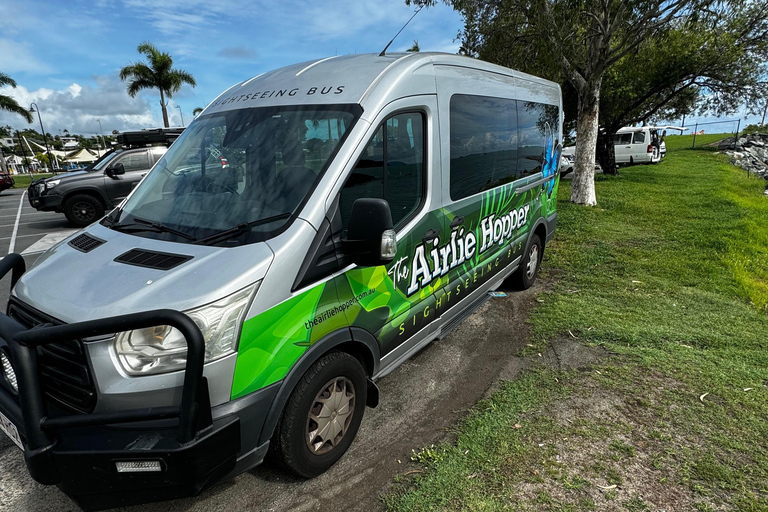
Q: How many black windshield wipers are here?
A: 2